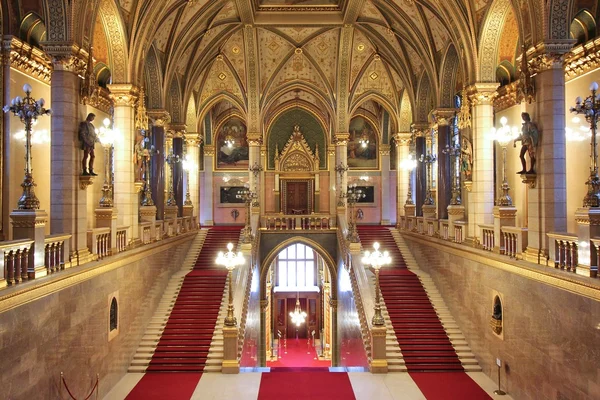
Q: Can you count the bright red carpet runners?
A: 3